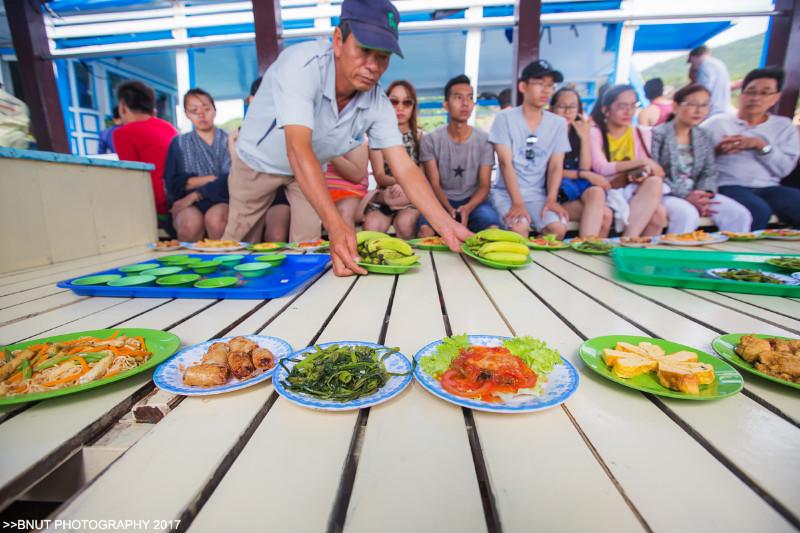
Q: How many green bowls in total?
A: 12